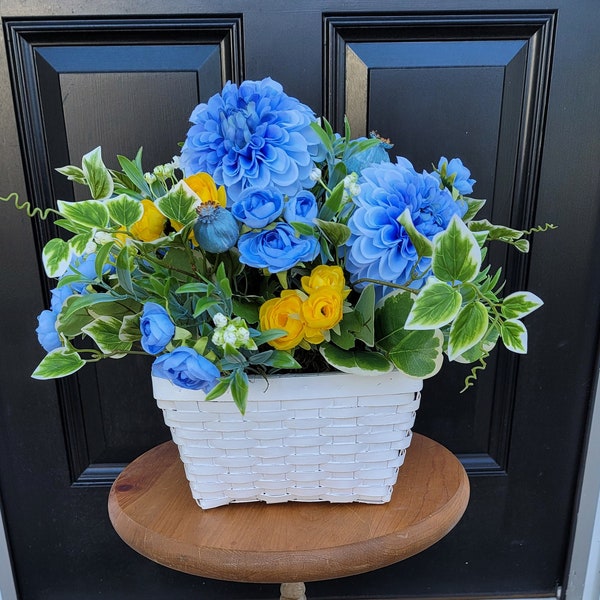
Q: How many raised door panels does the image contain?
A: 2